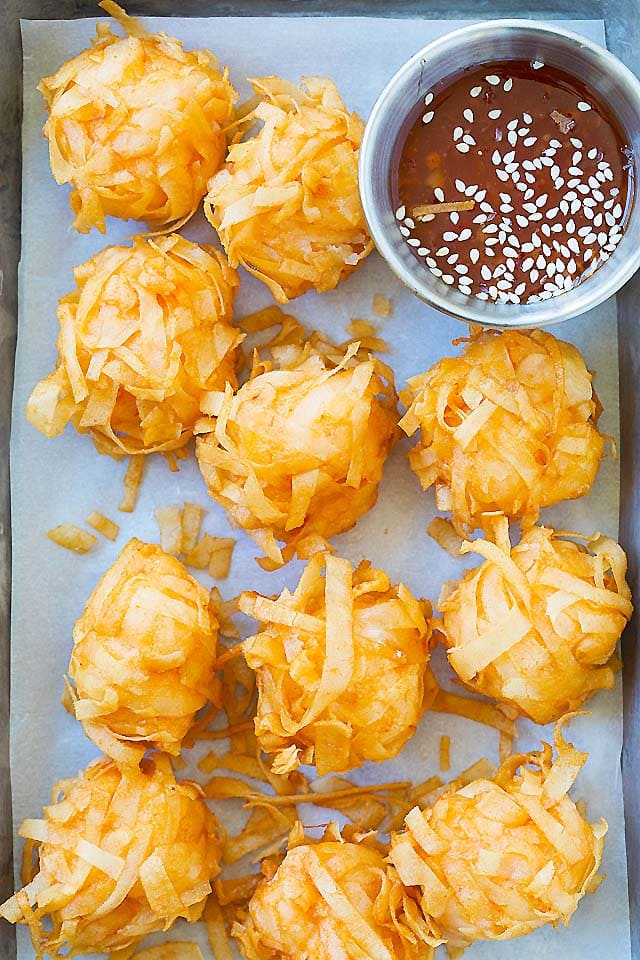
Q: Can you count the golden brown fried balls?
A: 11